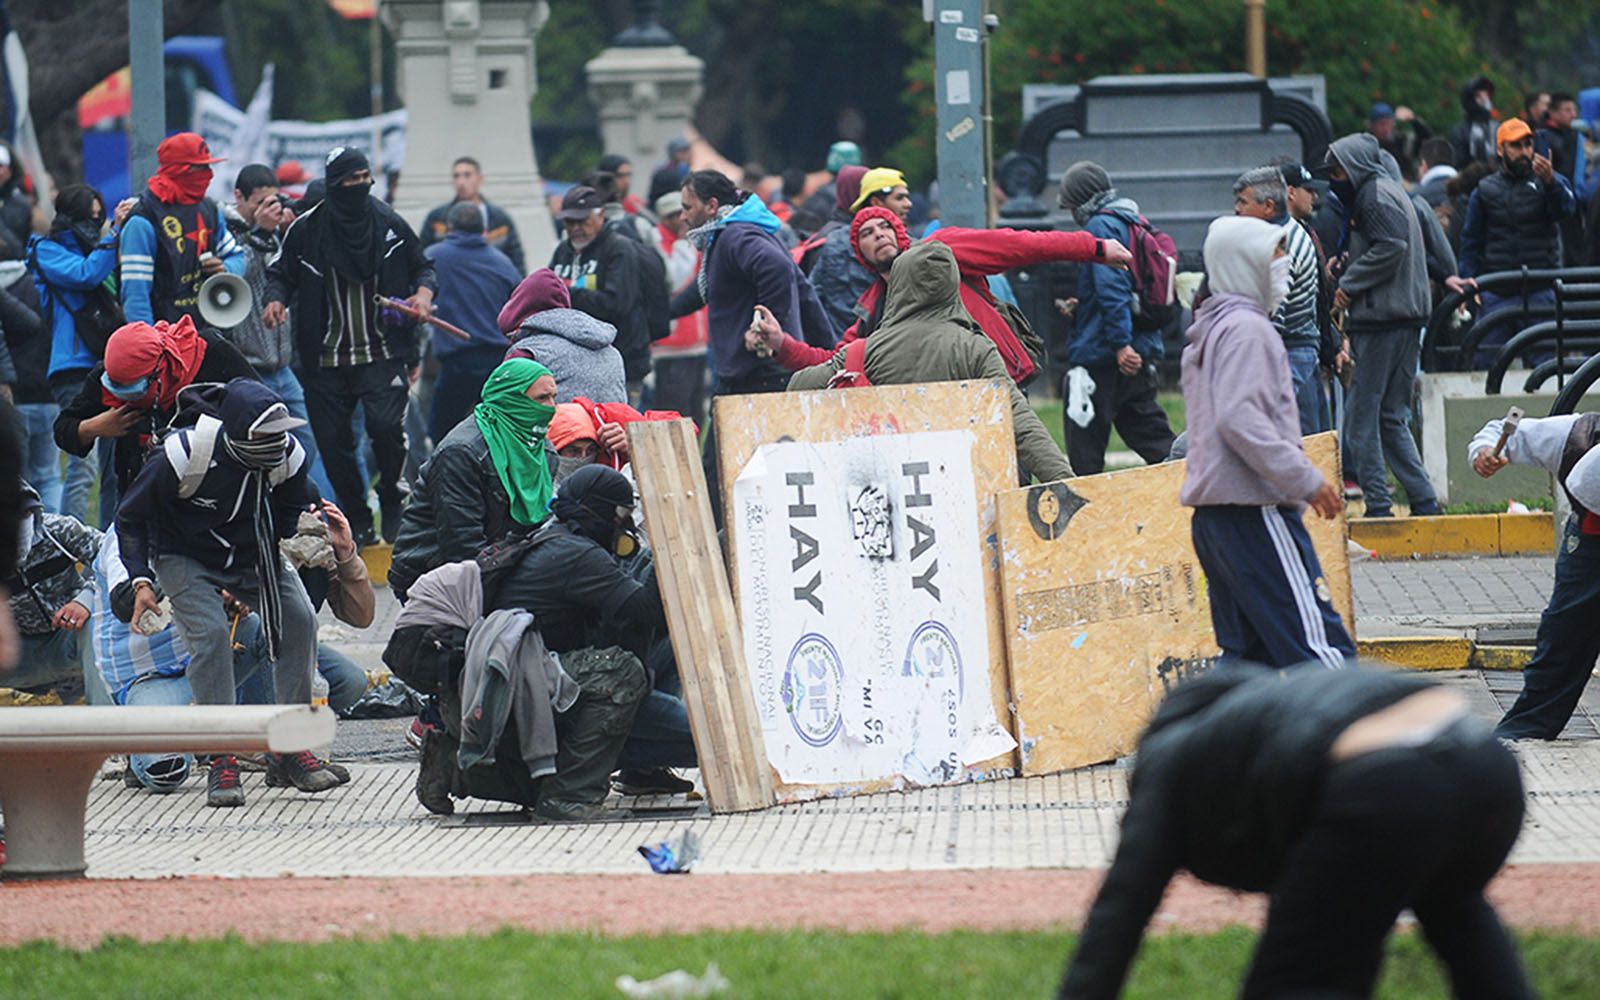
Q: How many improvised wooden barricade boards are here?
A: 3